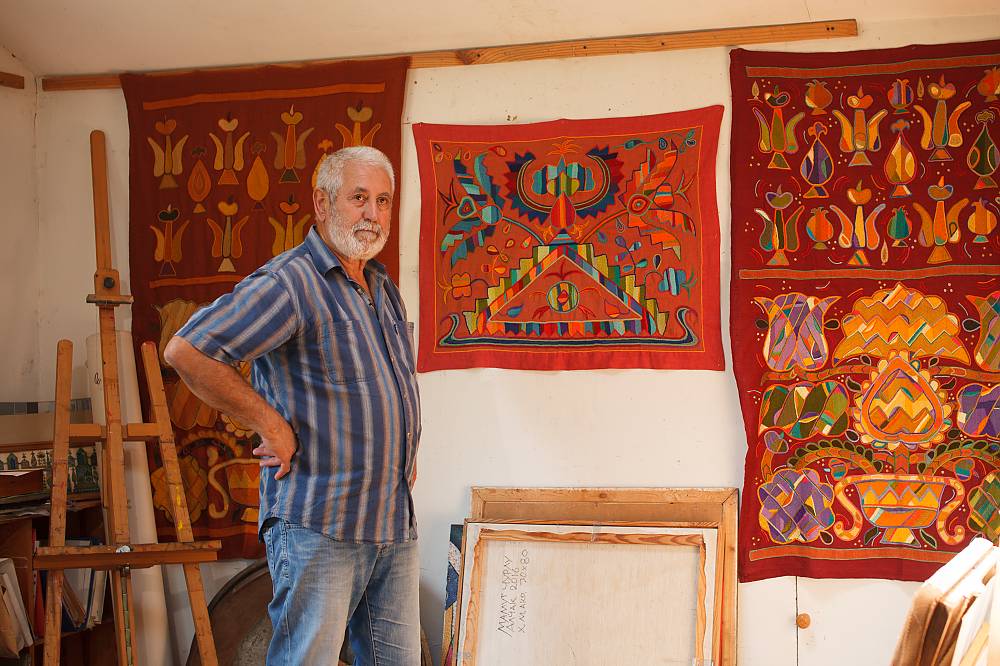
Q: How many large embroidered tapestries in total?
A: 3